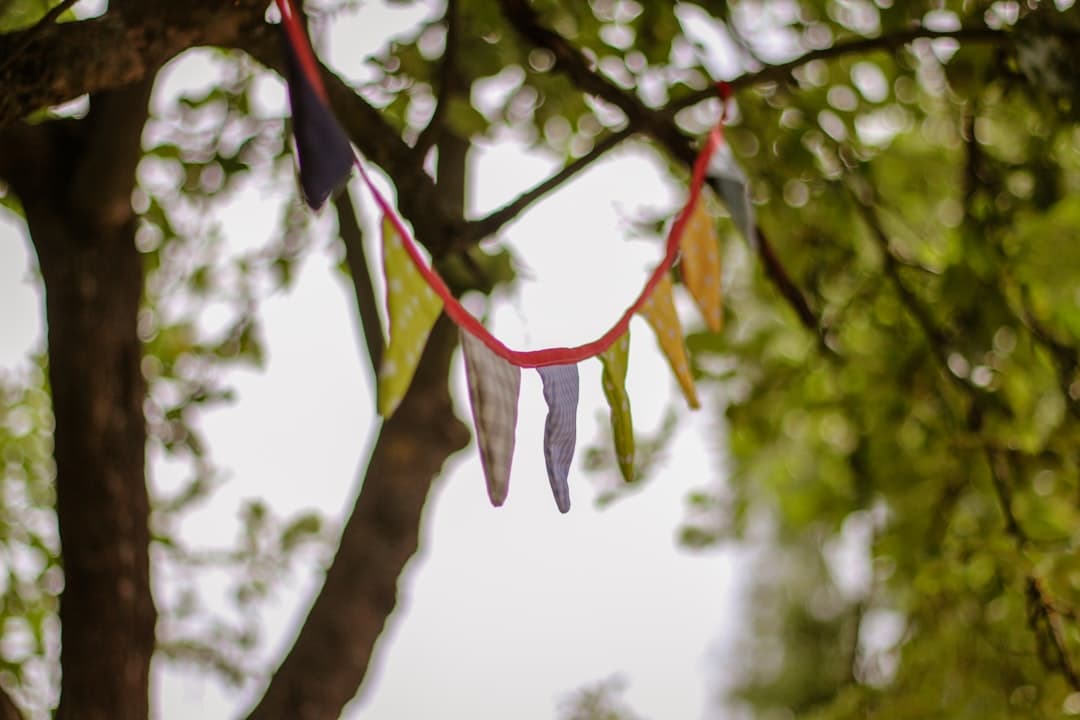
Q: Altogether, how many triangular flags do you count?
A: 8